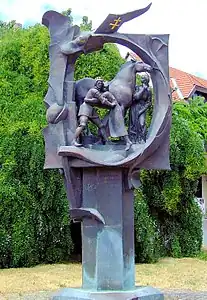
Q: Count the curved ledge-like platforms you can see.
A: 2